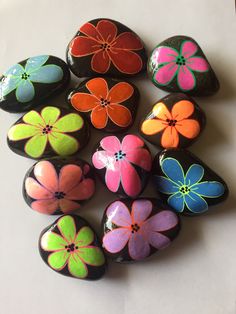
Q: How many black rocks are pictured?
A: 11